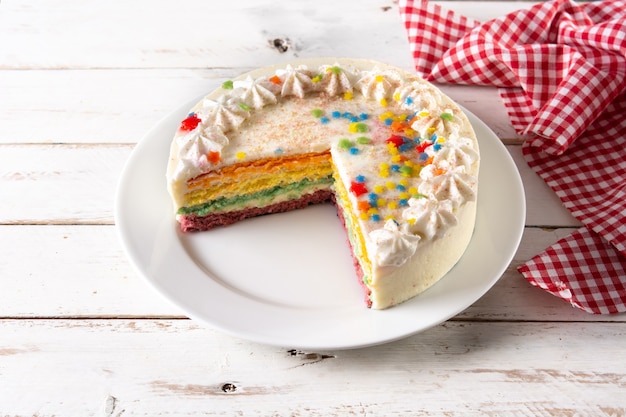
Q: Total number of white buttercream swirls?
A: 12